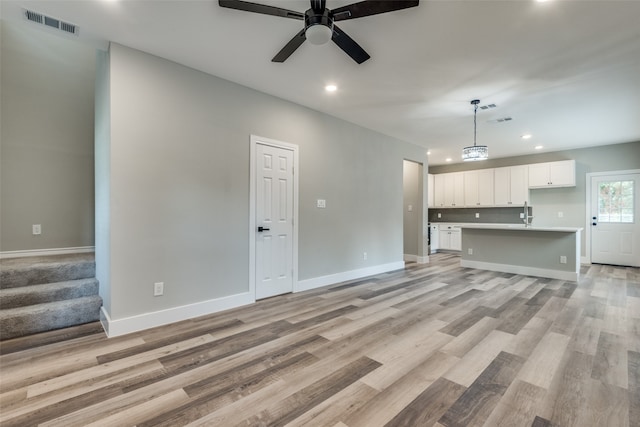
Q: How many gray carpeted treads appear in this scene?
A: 3